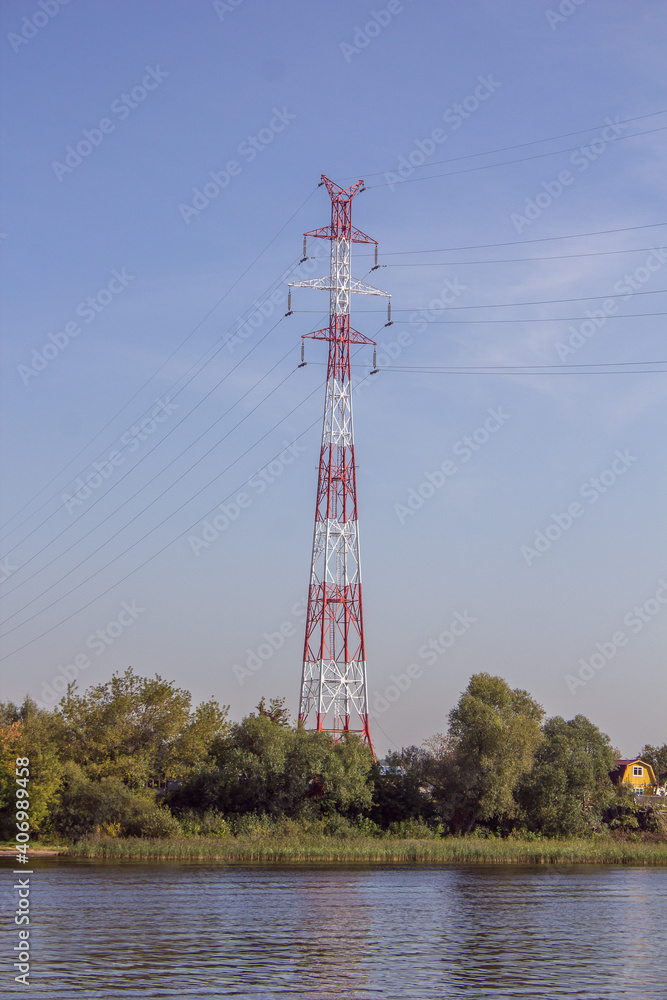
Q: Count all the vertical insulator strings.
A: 6